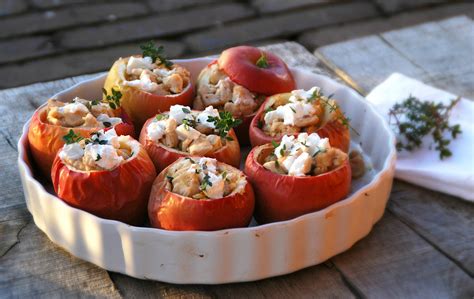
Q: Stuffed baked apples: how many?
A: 8